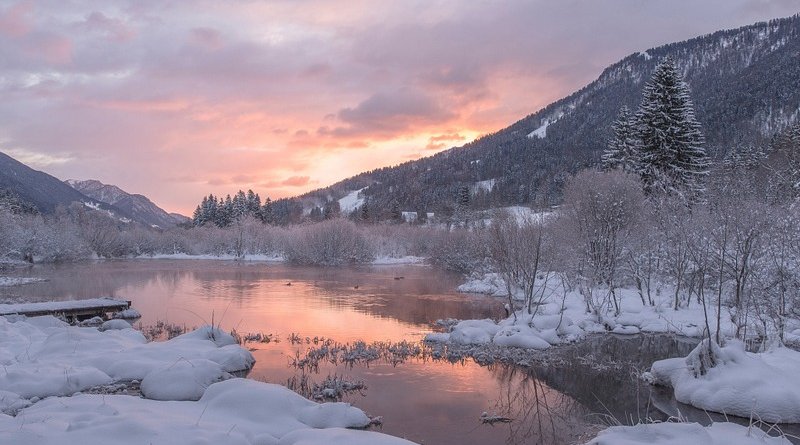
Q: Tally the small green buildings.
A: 0